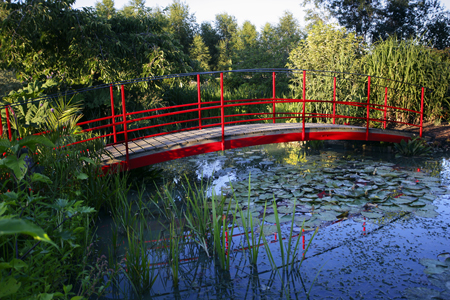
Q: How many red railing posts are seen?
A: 12